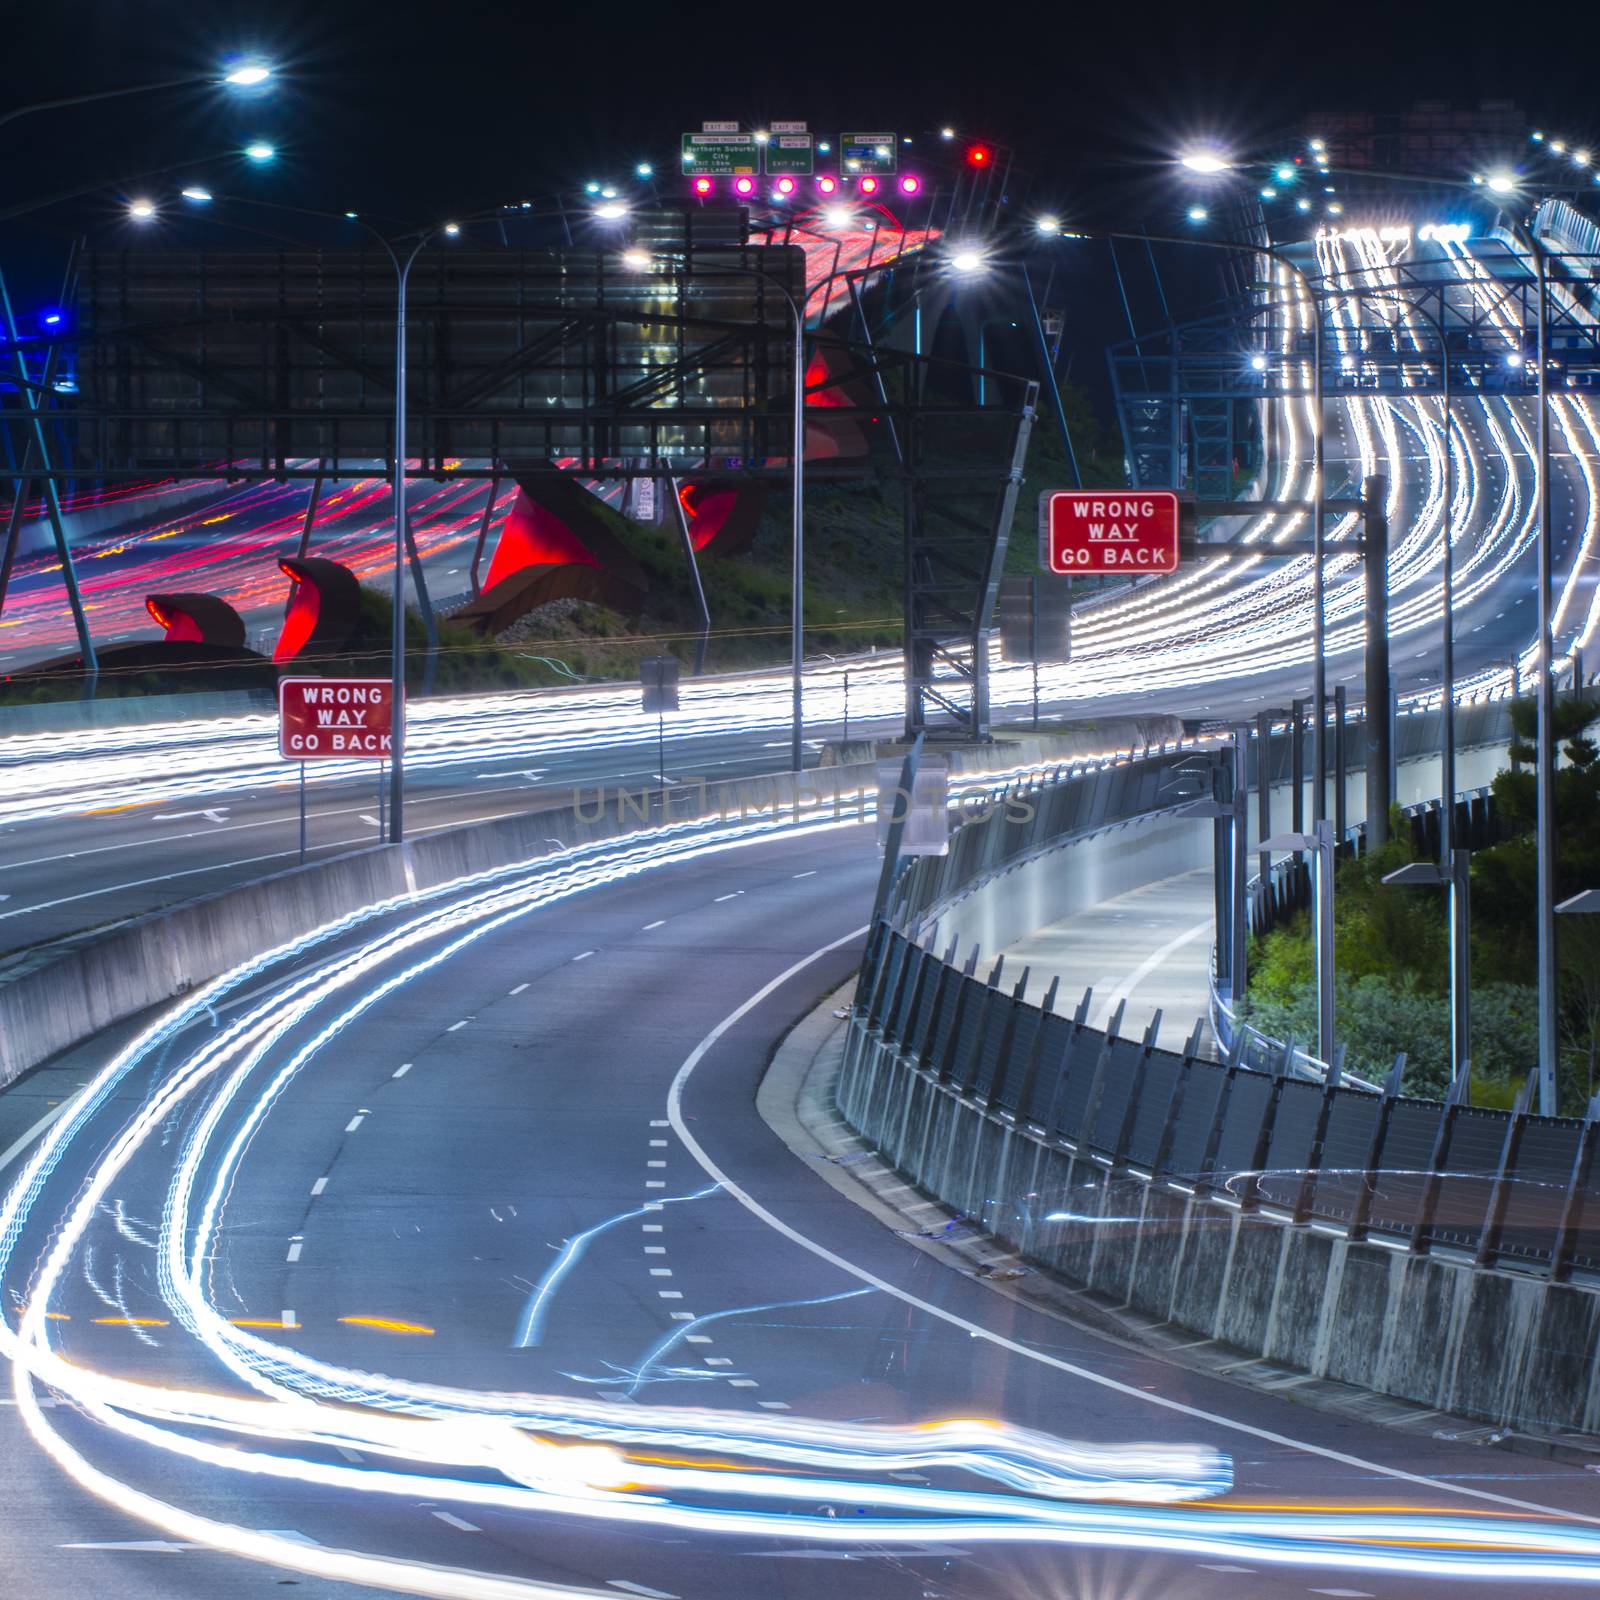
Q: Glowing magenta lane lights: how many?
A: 6